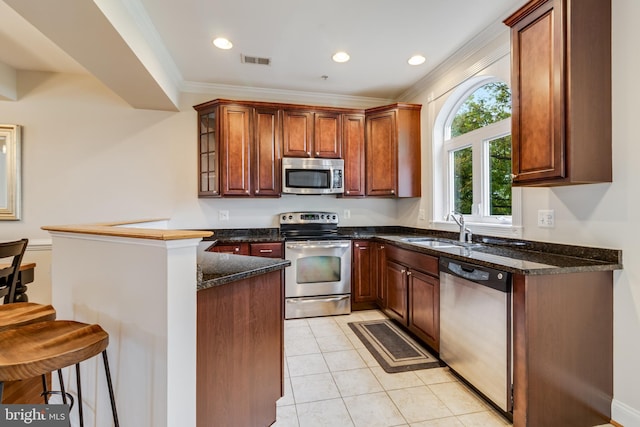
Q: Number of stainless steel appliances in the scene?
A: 3